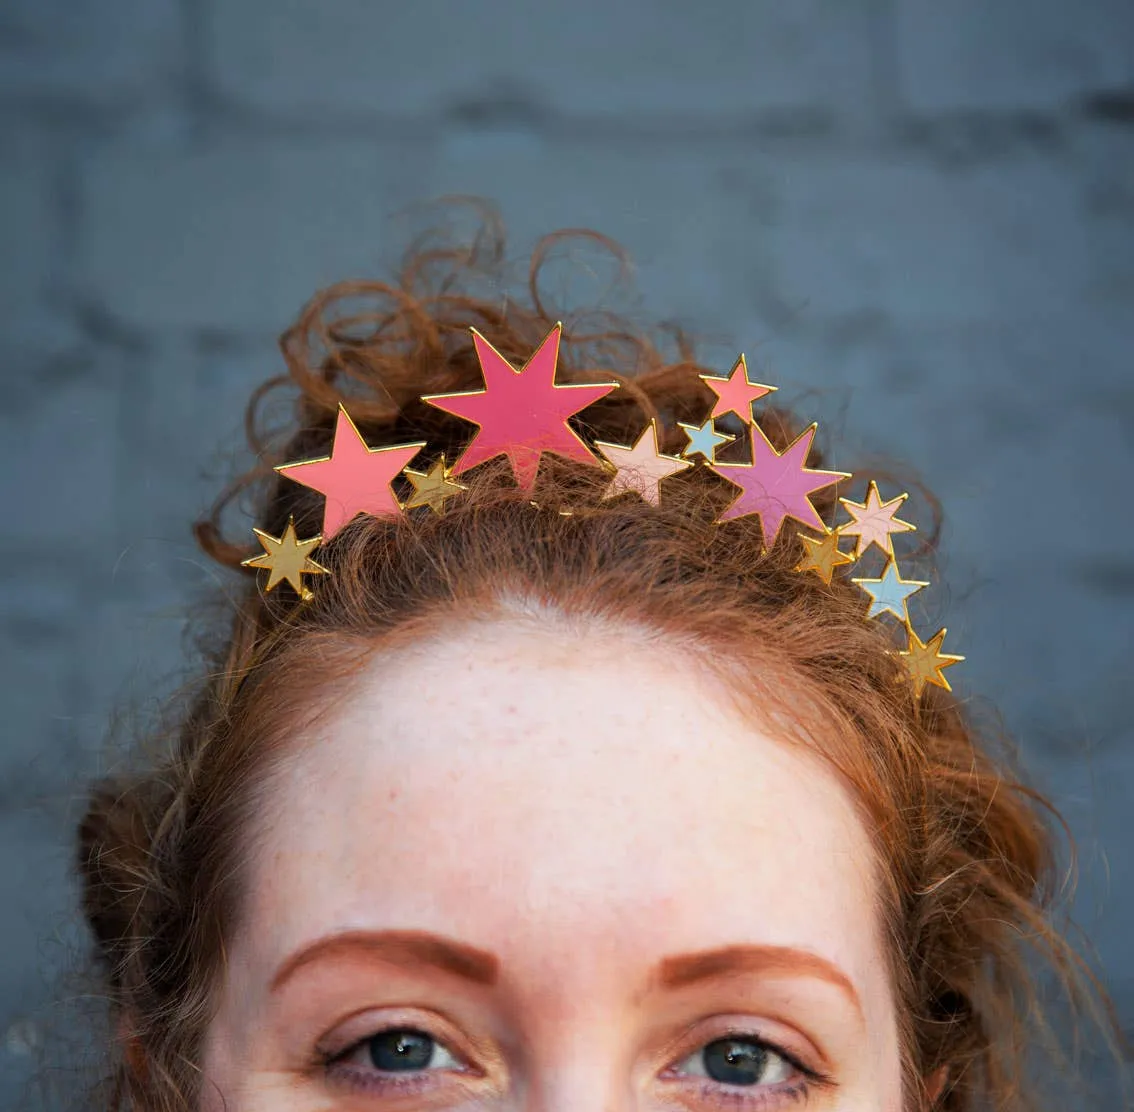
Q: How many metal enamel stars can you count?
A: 12